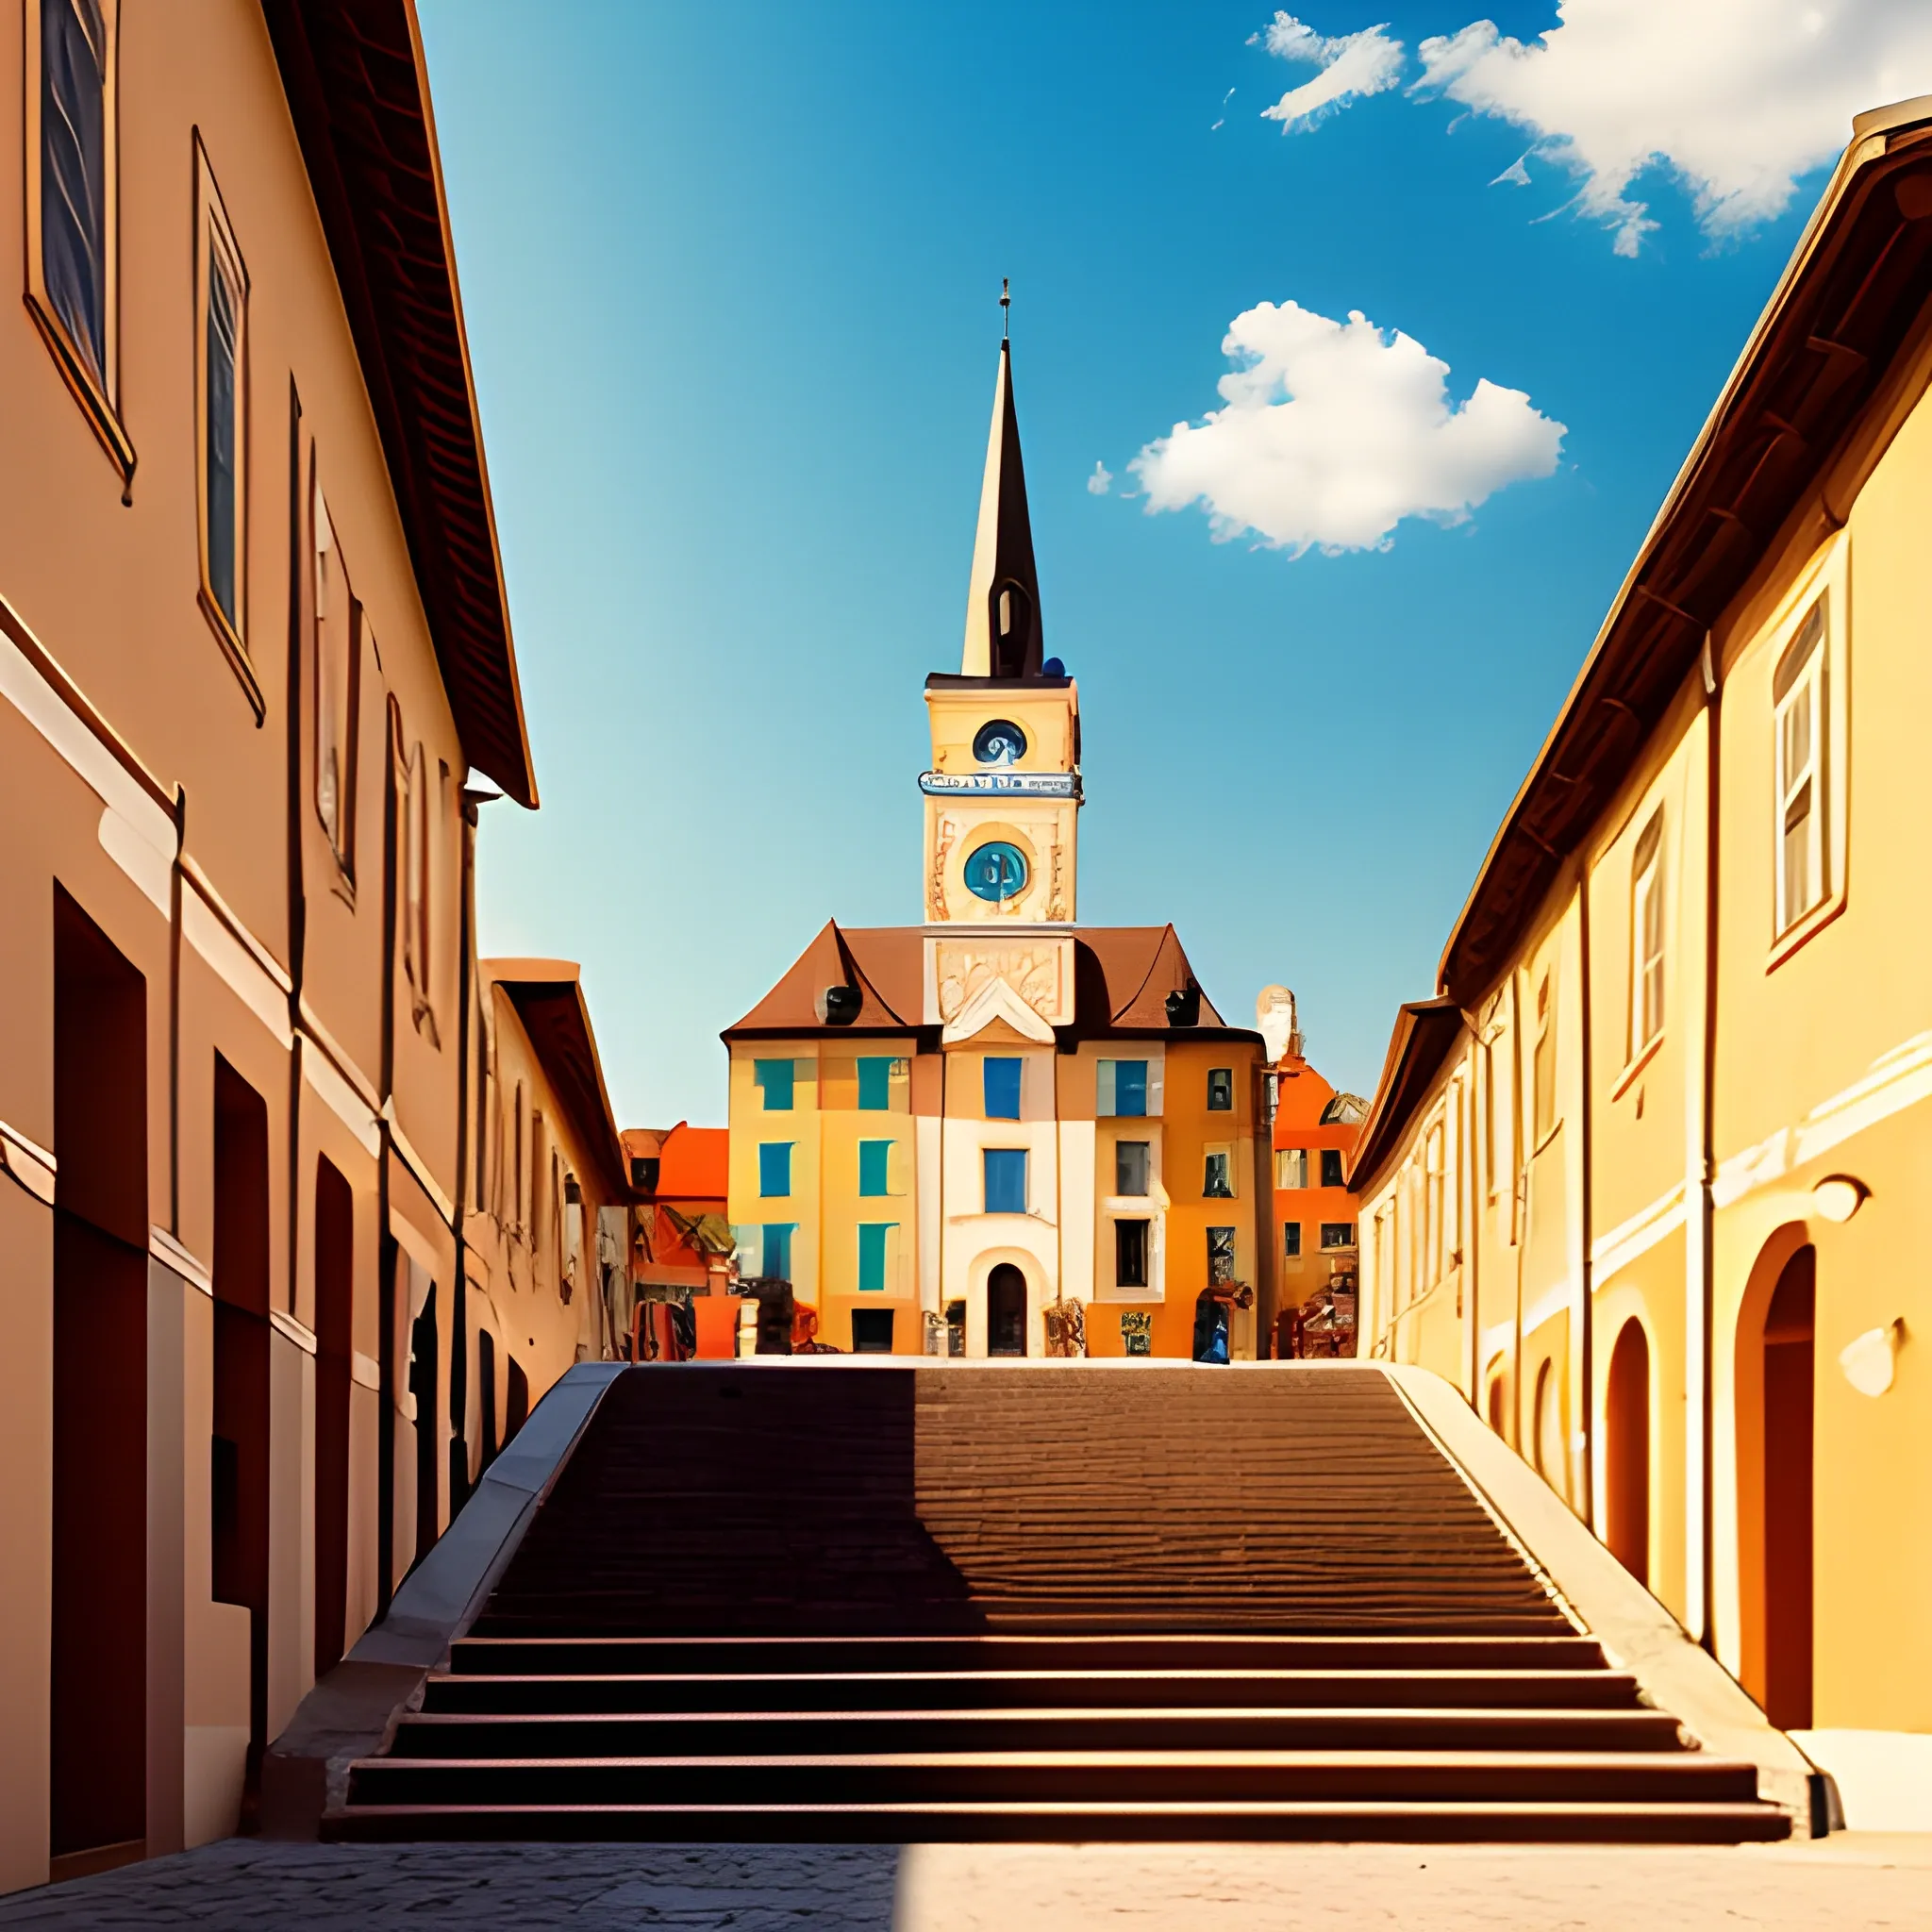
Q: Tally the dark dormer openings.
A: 2